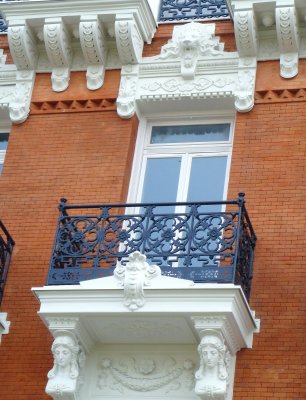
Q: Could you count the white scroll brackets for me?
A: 6